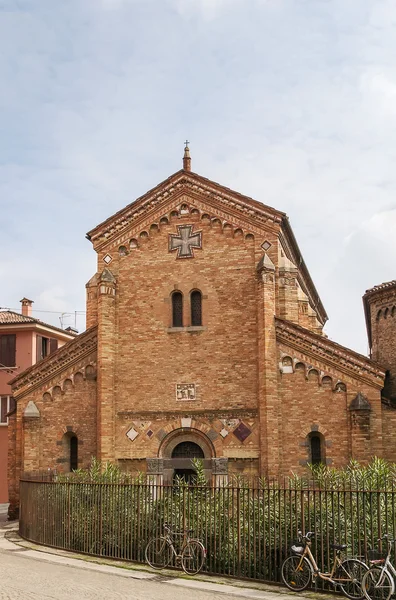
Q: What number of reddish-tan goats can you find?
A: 0